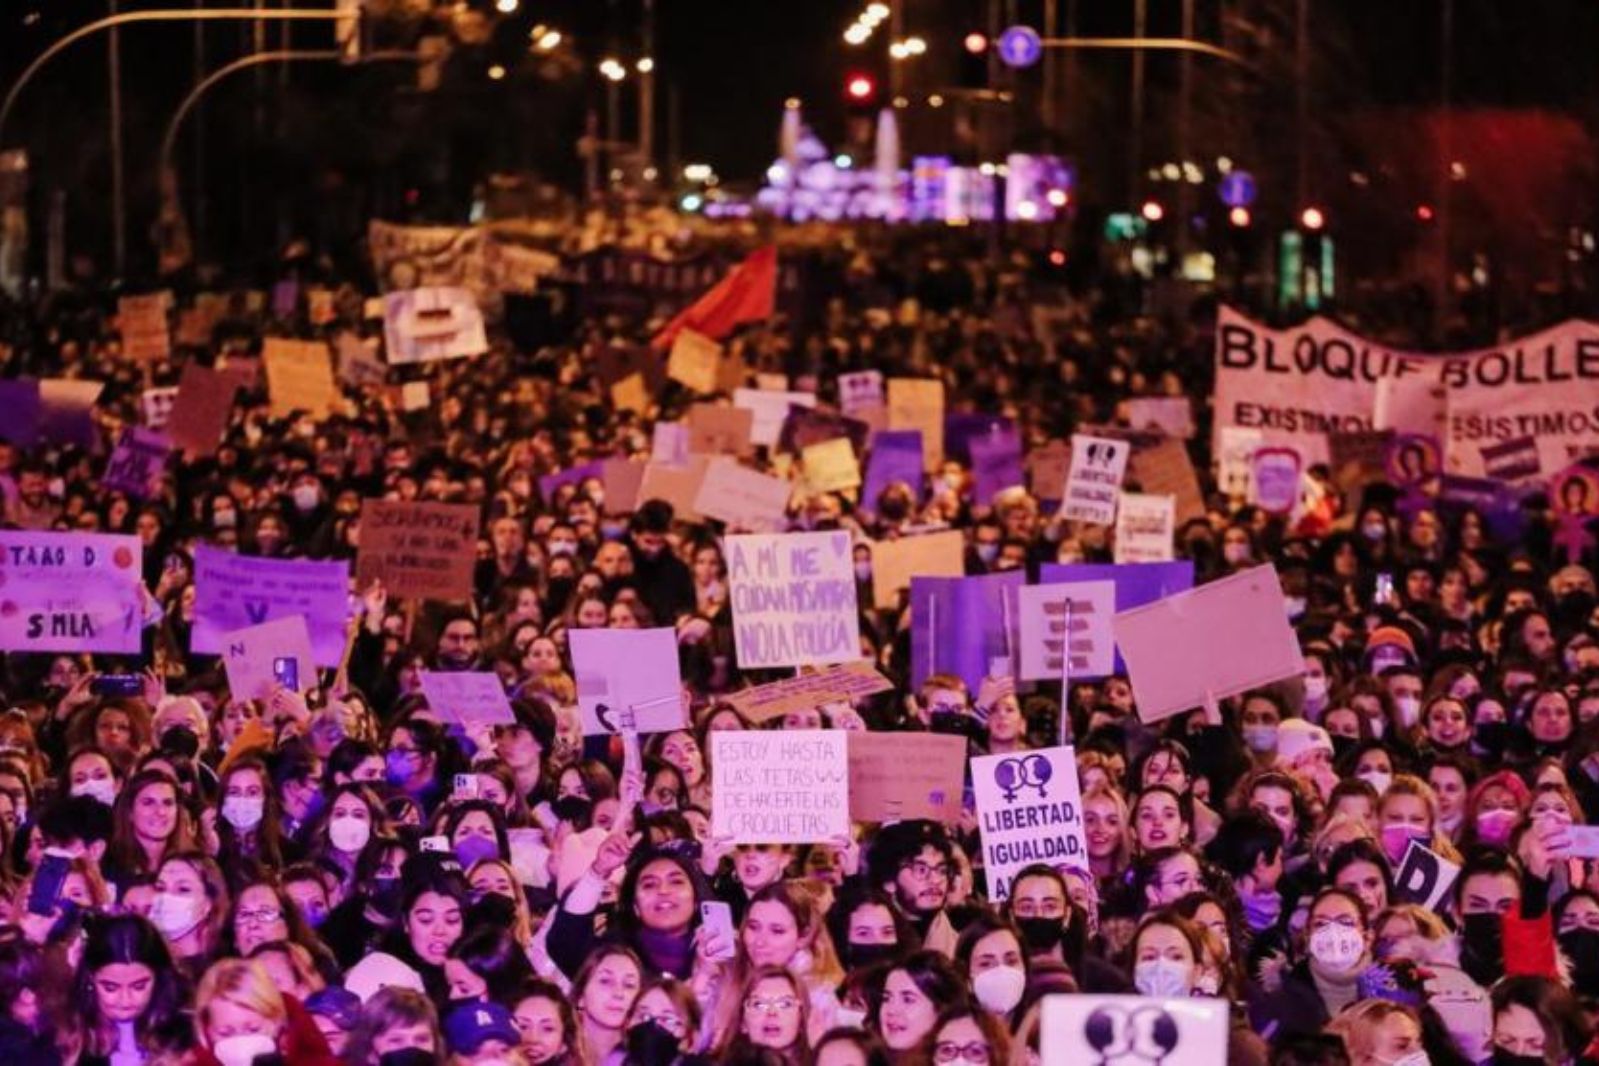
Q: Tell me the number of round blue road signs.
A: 2